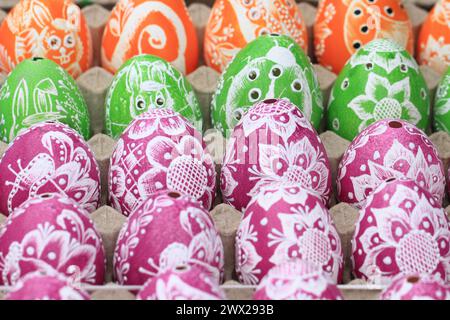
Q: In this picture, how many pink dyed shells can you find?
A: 12